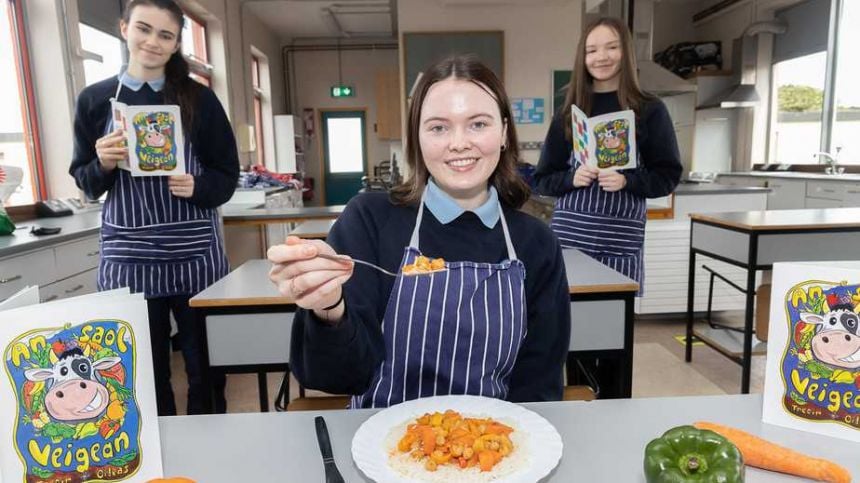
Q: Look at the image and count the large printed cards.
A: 2